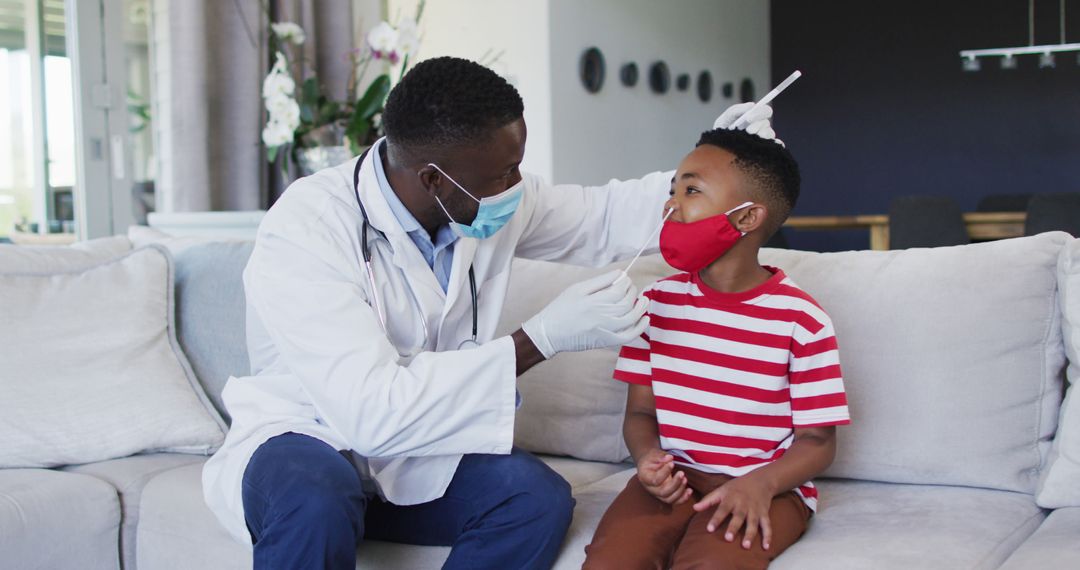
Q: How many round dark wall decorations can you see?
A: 7